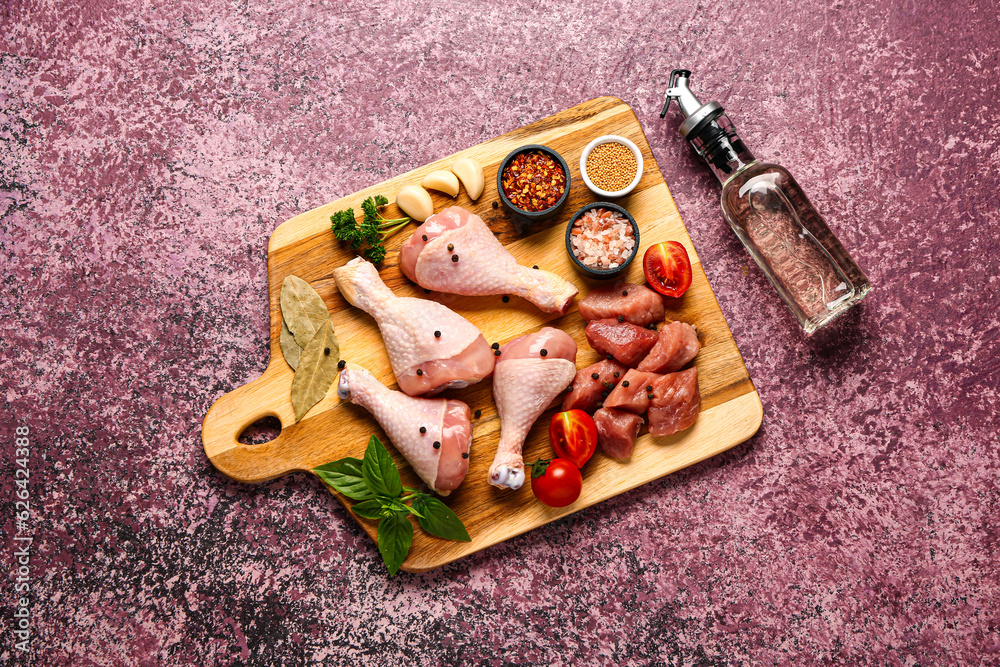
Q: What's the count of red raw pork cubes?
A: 7